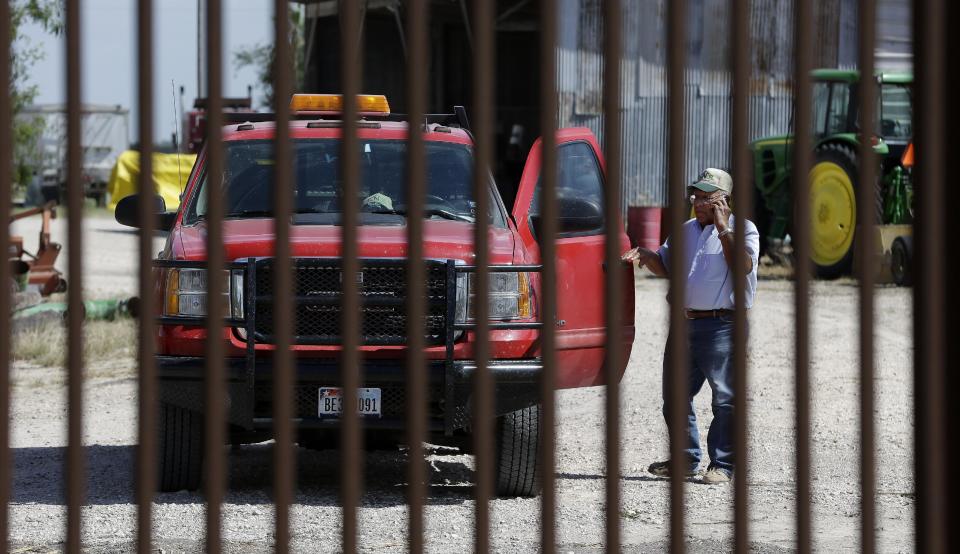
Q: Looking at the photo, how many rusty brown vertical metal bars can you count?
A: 15